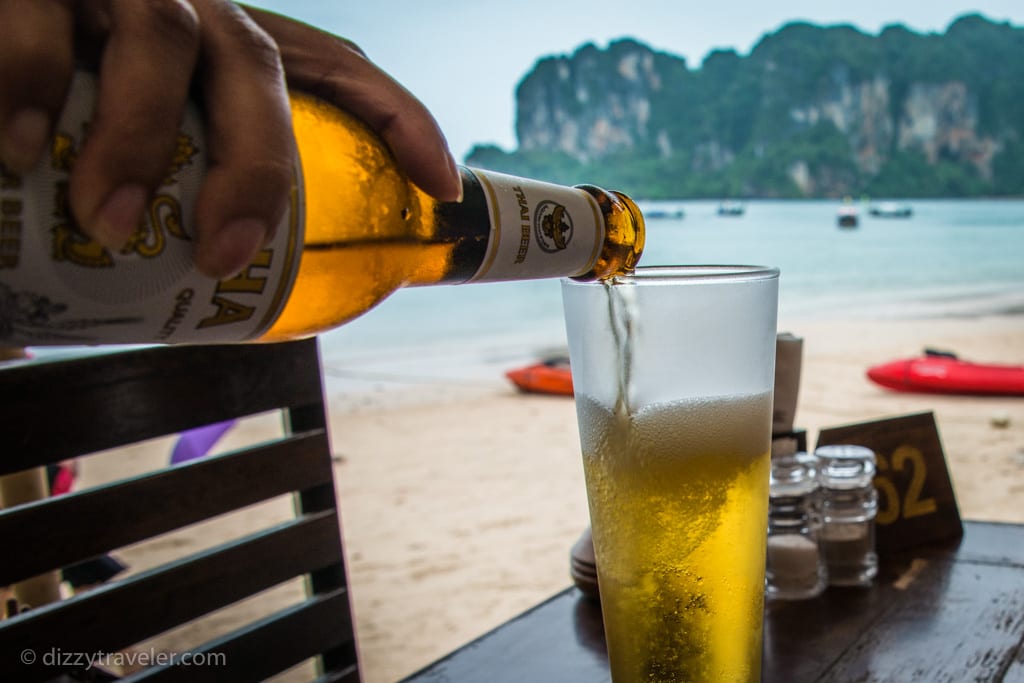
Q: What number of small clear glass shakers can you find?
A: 2